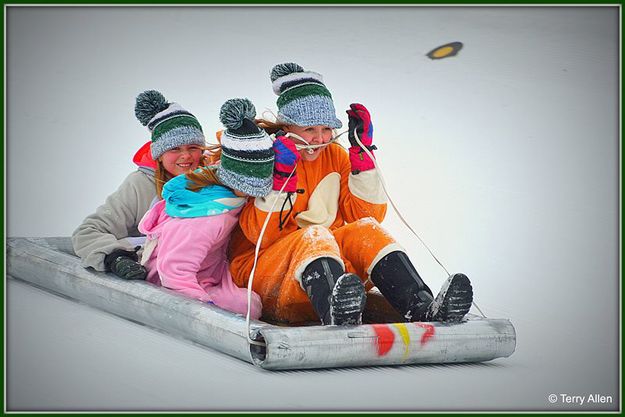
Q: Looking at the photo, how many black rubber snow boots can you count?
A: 2